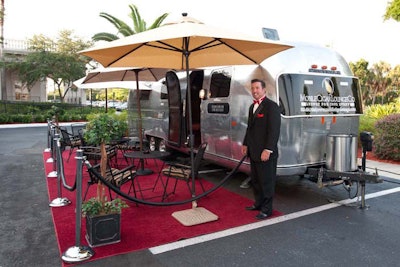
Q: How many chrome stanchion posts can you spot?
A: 5